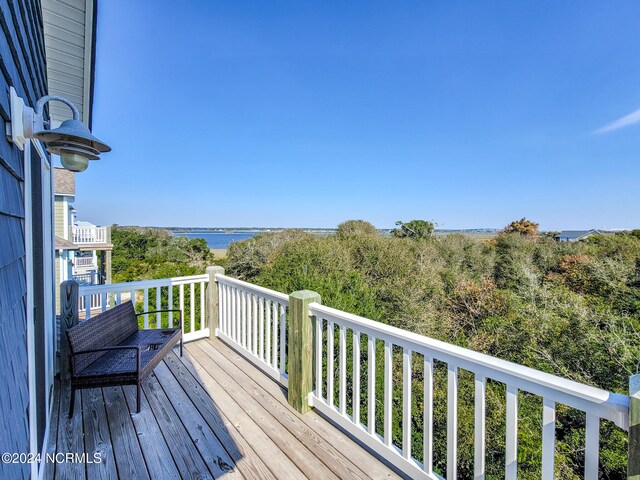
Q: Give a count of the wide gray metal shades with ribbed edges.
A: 1